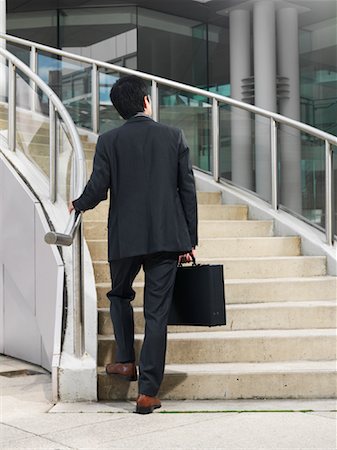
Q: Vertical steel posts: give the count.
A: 9